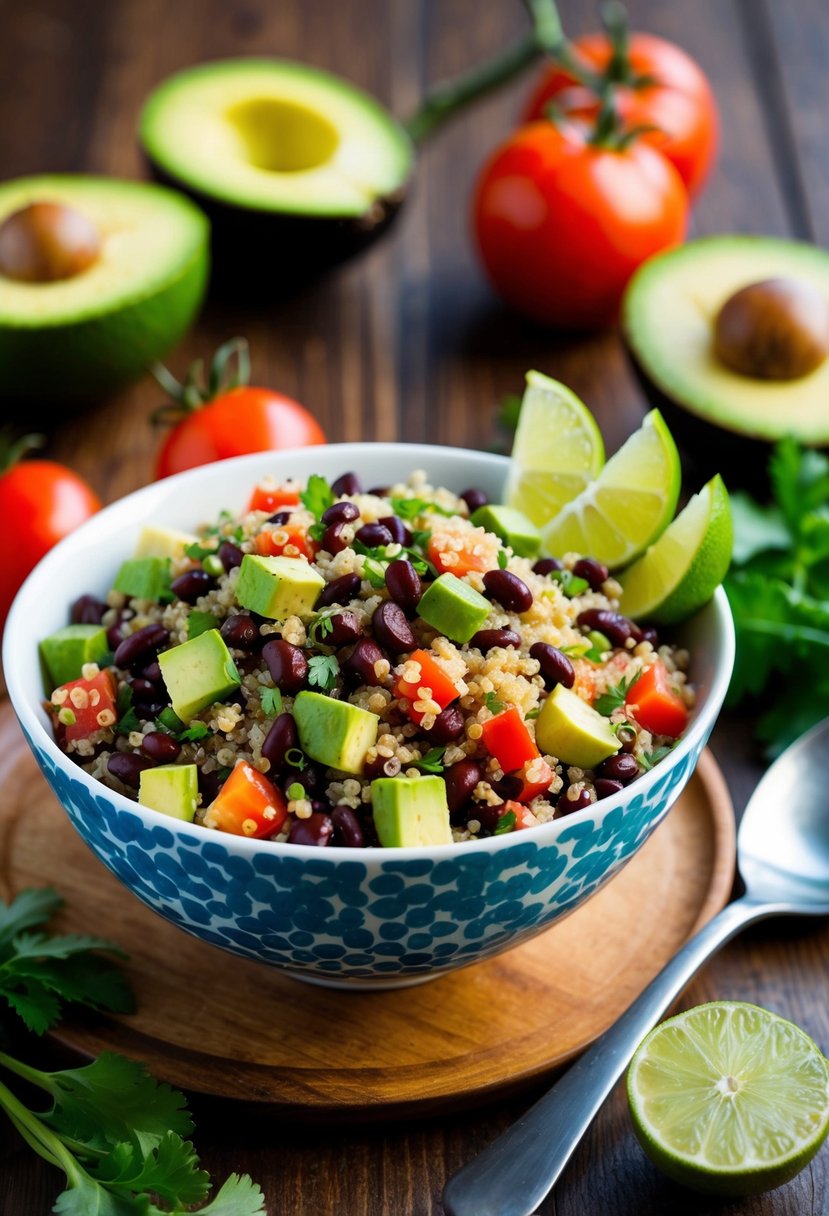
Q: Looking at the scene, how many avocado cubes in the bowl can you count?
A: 11